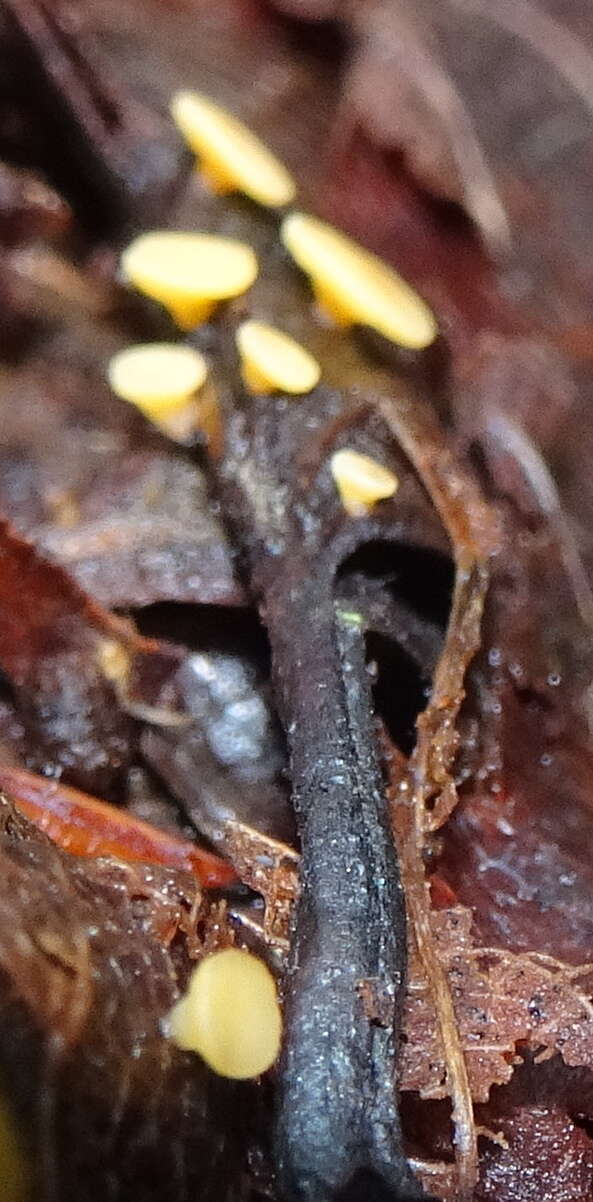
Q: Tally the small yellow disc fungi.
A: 7